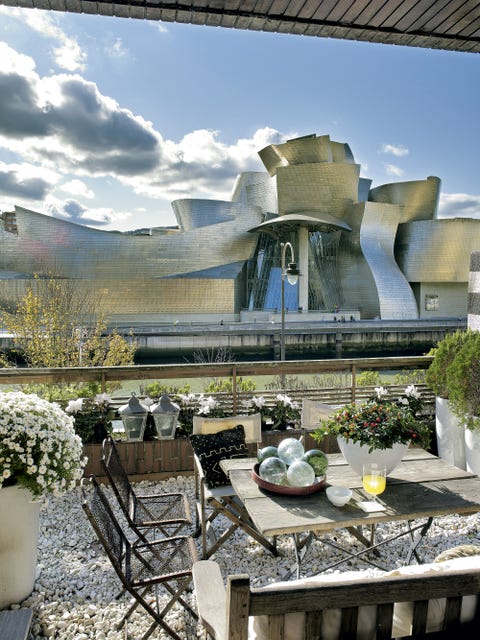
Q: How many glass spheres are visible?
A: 5